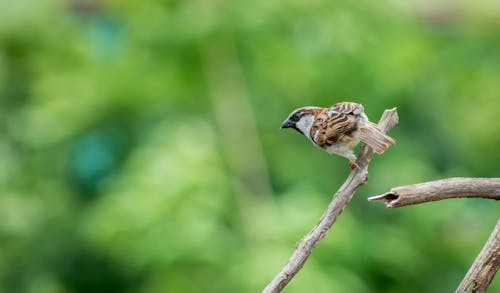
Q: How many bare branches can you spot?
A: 3